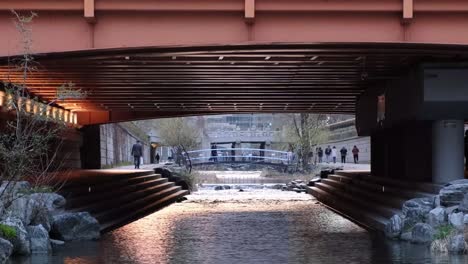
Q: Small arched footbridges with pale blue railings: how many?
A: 1